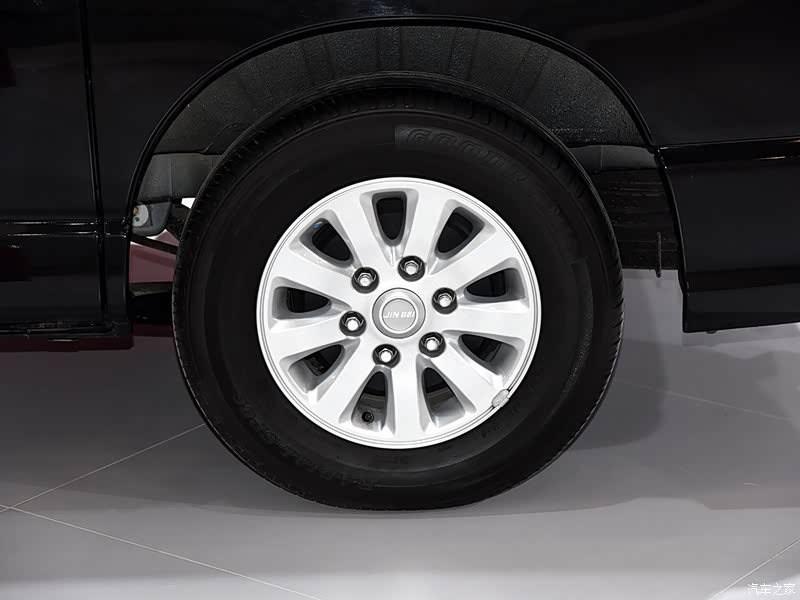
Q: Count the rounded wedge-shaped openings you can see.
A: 9